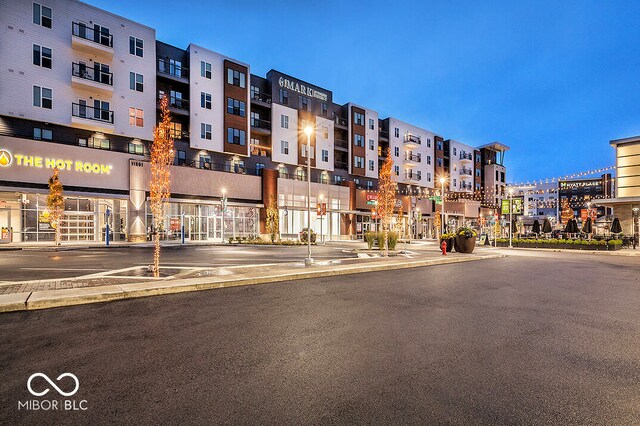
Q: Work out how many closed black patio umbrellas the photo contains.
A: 7